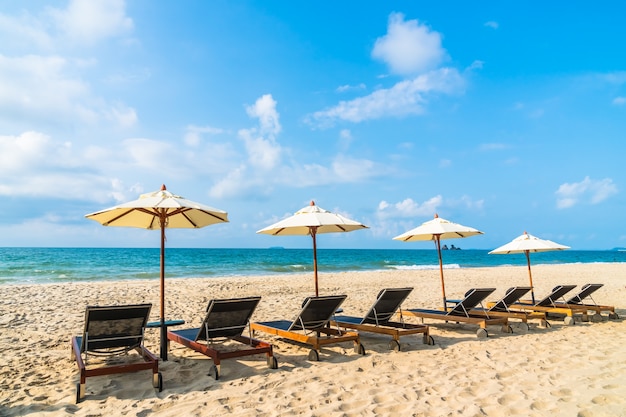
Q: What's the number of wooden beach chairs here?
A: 8